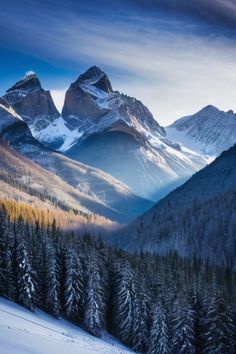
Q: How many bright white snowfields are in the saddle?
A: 1